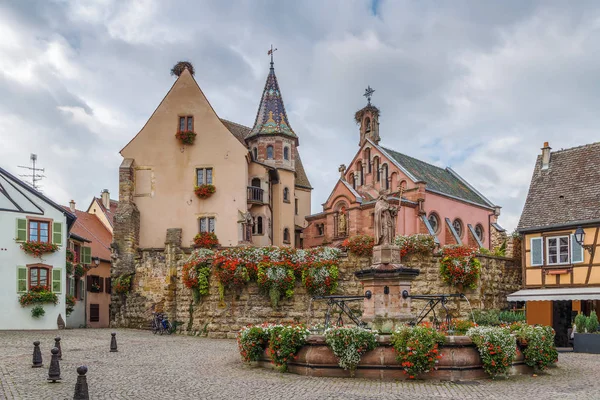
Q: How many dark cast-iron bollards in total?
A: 5